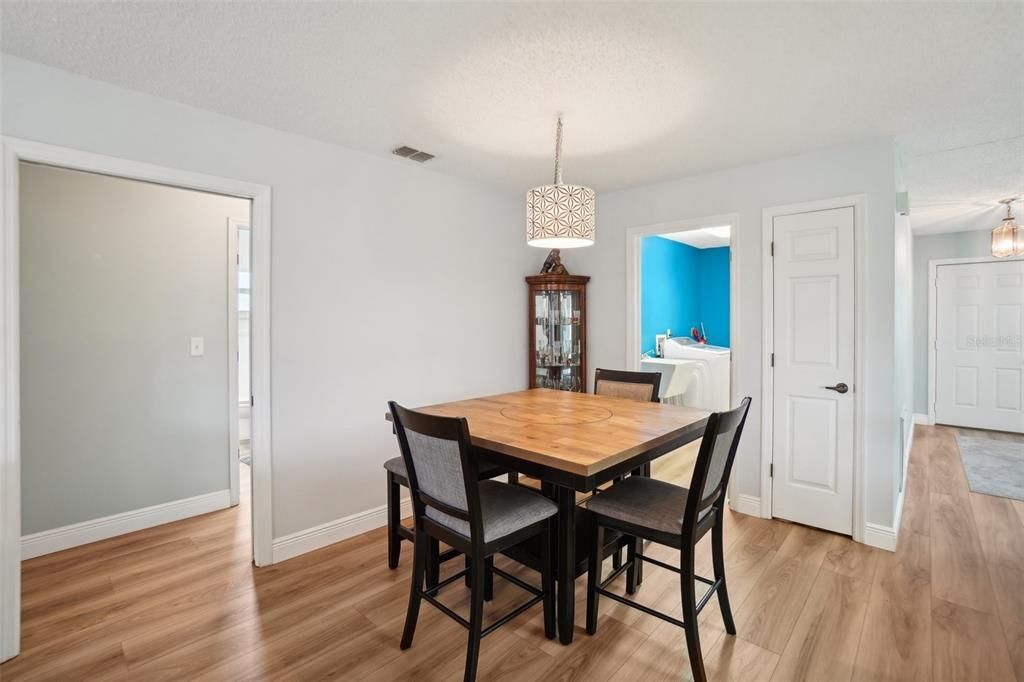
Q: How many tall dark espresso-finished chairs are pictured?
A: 3